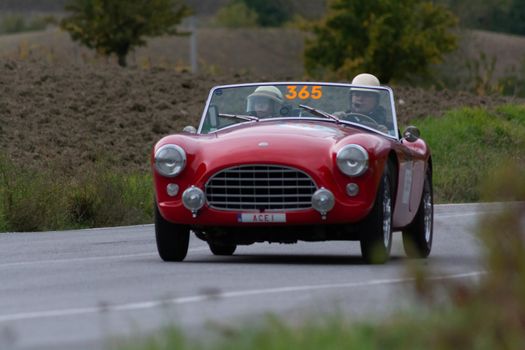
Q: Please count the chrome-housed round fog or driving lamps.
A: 2